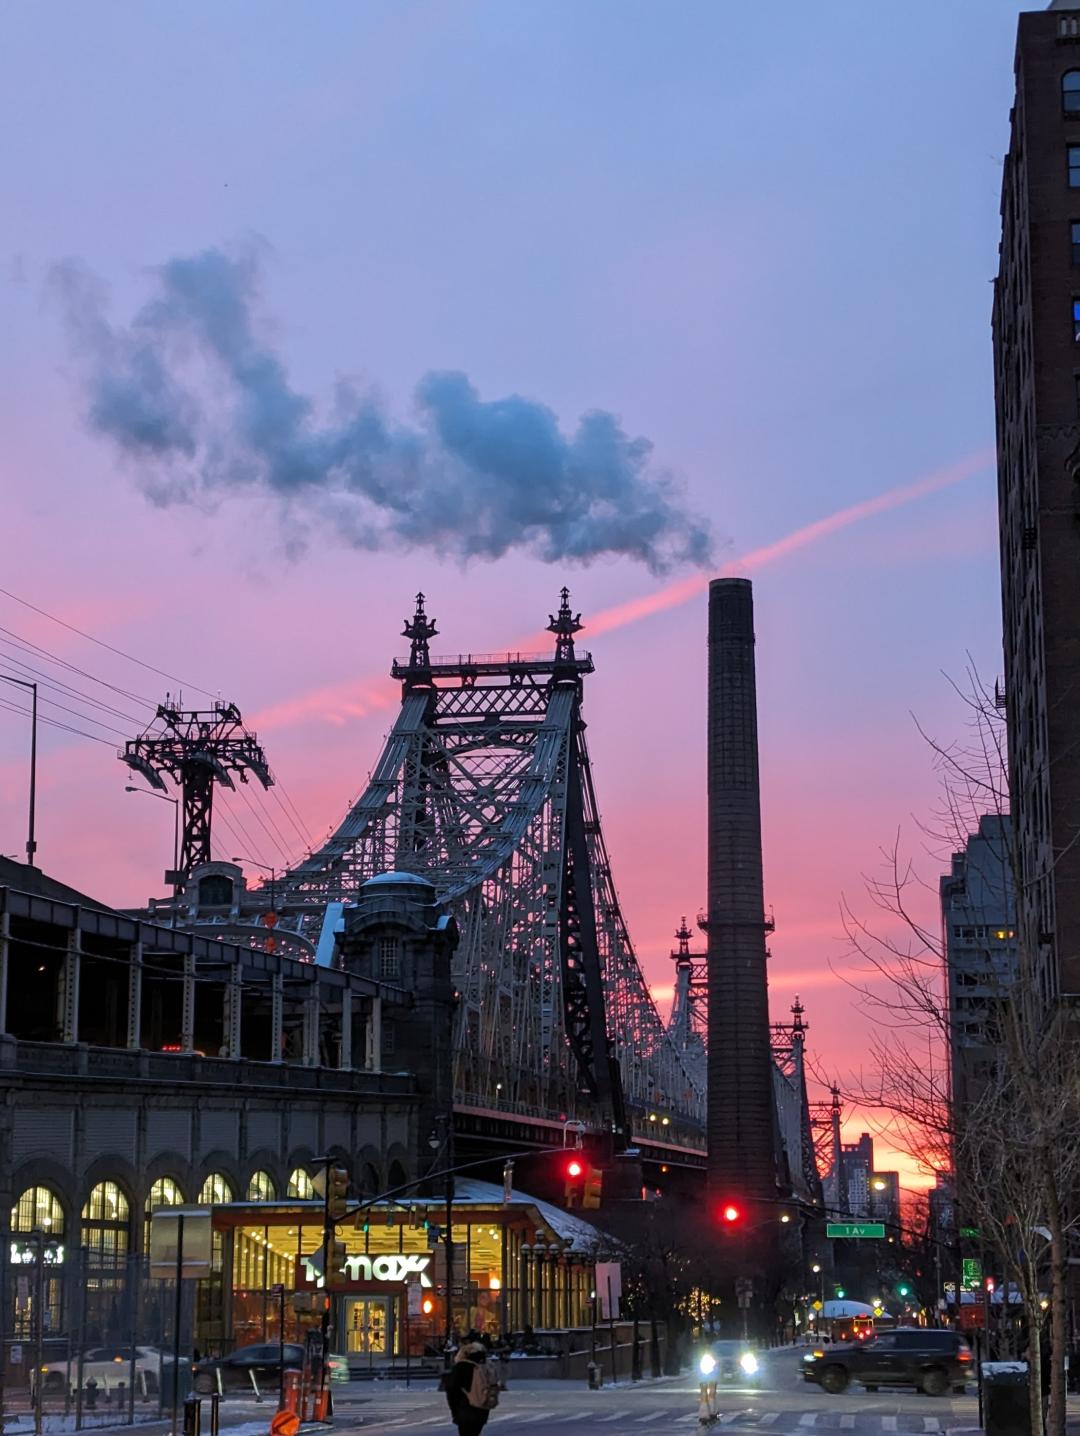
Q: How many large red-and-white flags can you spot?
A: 0